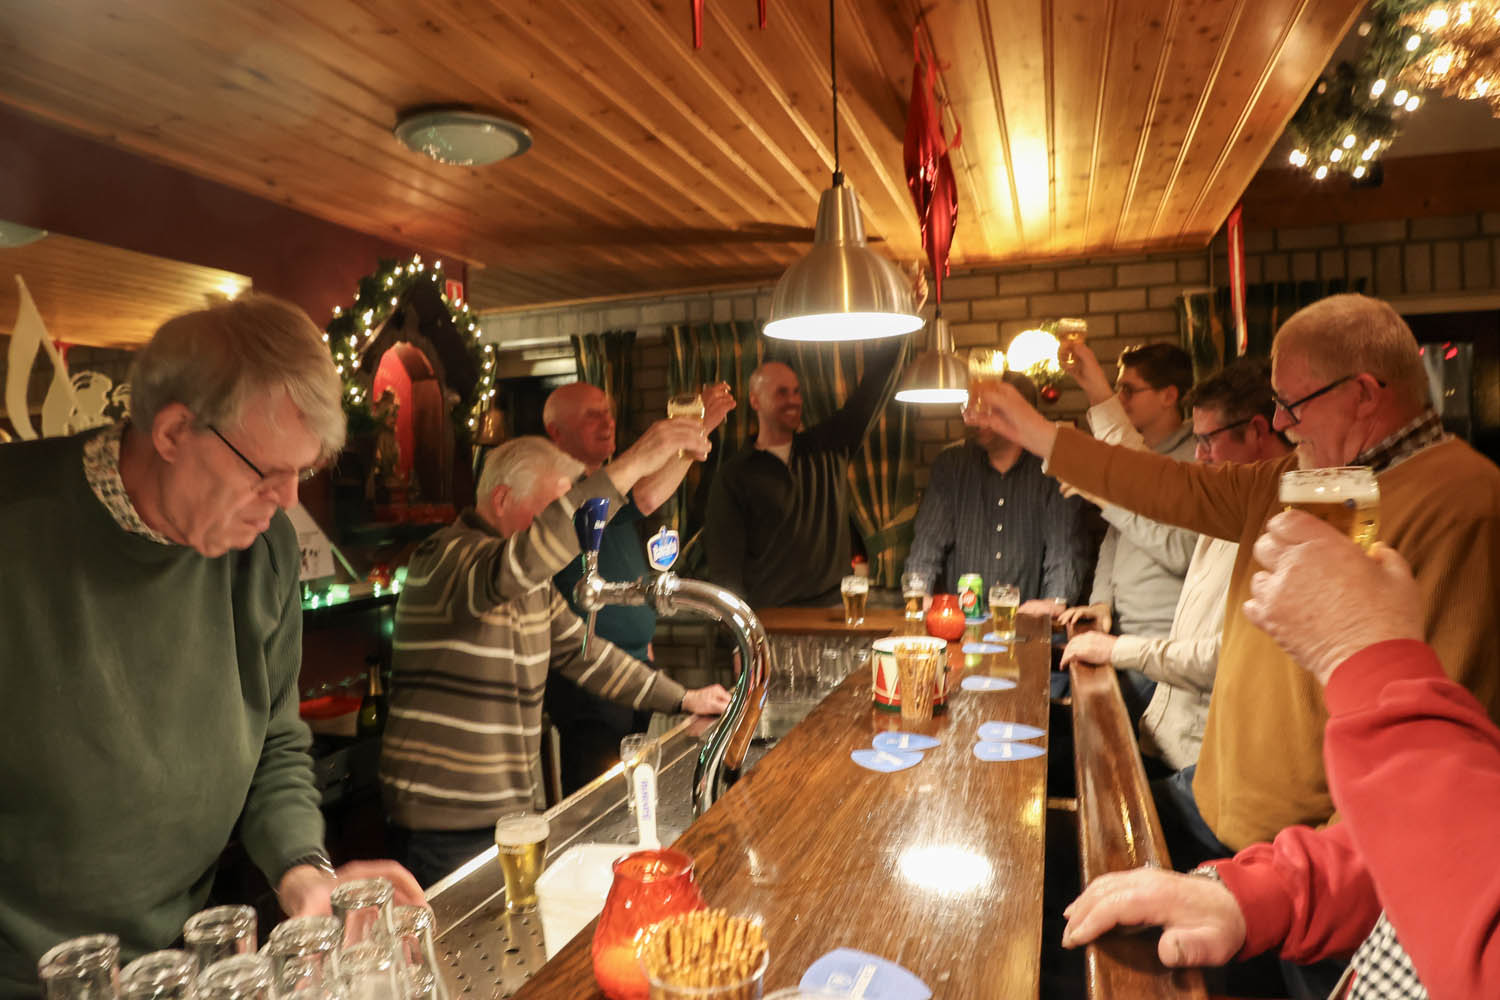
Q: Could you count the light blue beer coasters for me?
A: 9